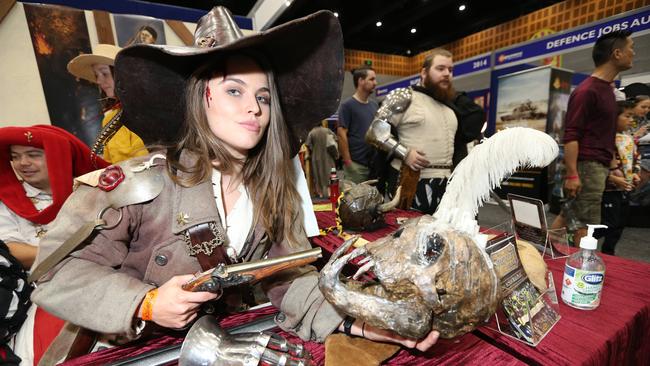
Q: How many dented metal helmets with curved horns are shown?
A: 1